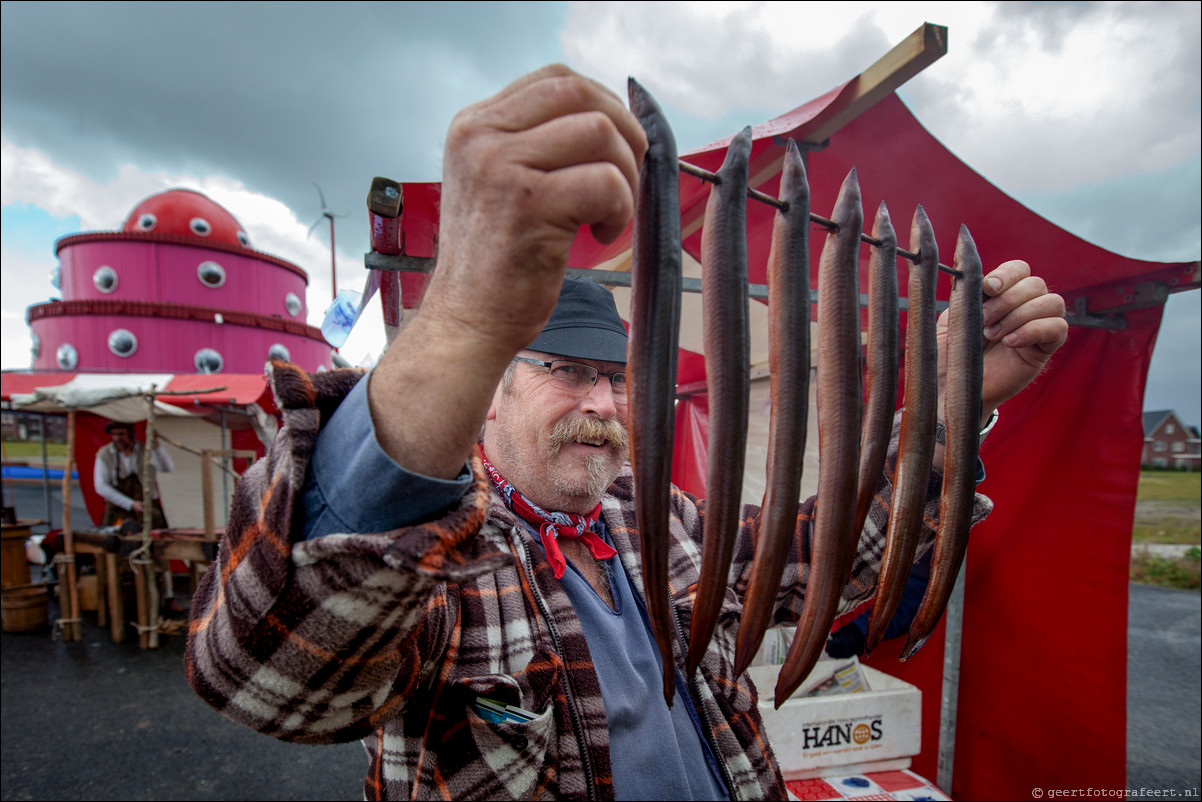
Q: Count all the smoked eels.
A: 7